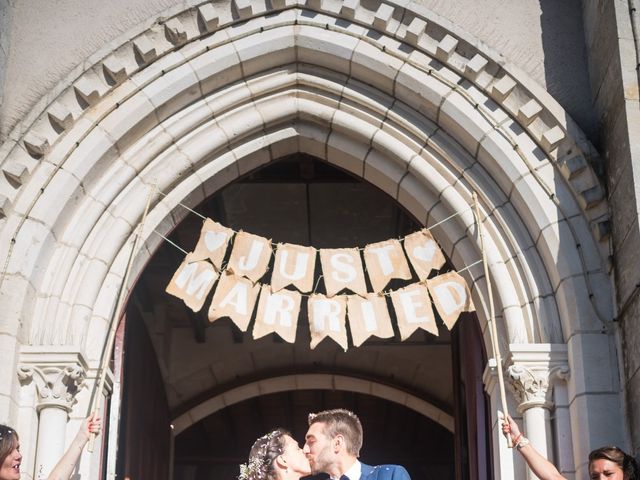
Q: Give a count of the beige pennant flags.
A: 13